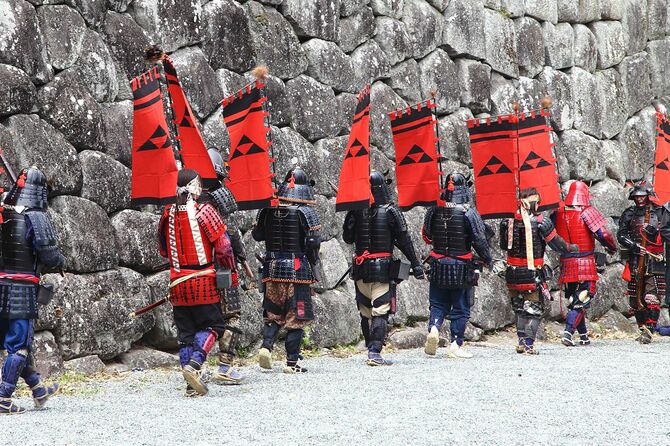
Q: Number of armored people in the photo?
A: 9